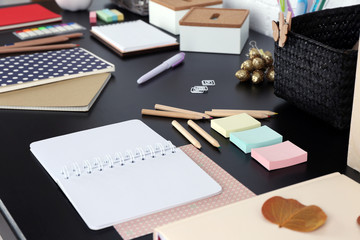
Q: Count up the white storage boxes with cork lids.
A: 2